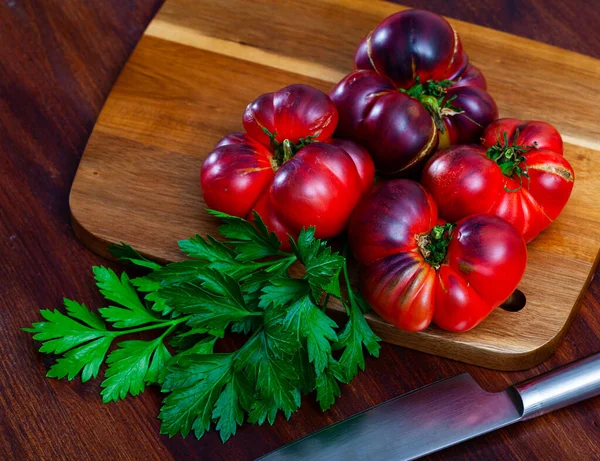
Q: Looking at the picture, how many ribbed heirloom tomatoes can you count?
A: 4